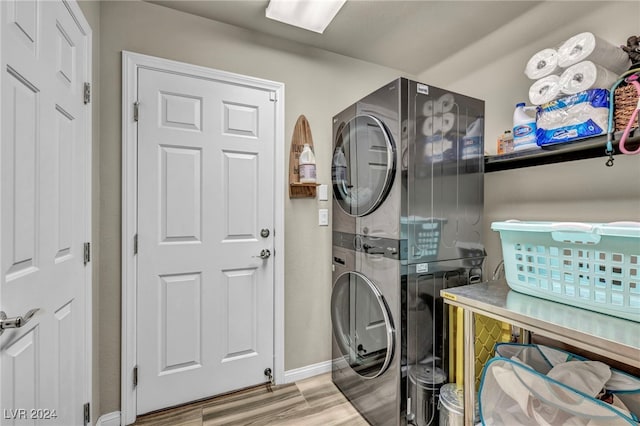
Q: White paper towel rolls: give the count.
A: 4